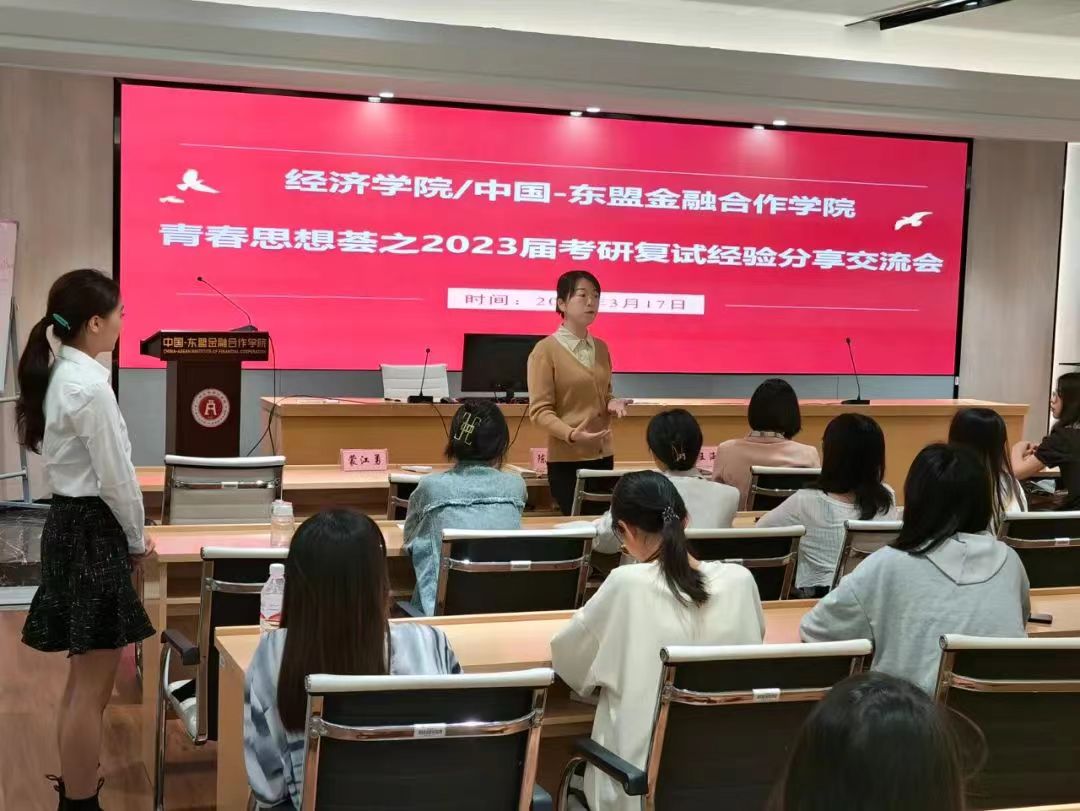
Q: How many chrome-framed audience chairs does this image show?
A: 12